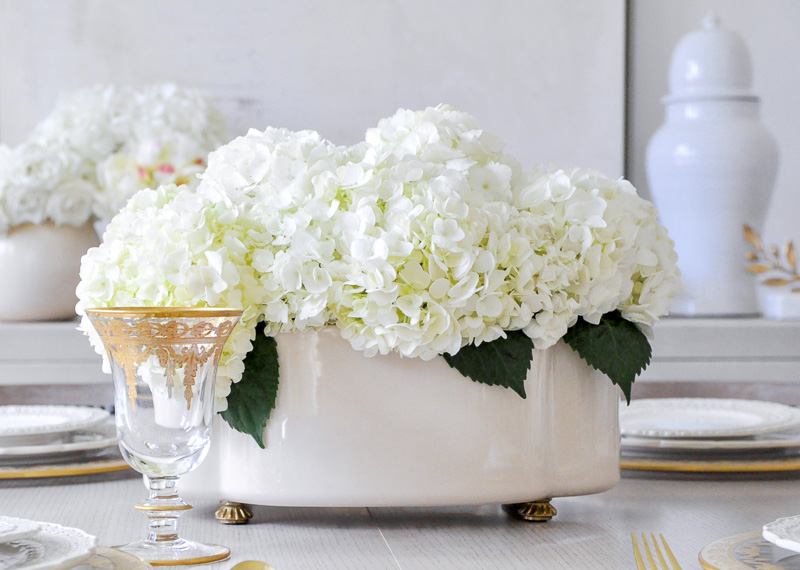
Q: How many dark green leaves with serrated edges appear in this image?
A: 3